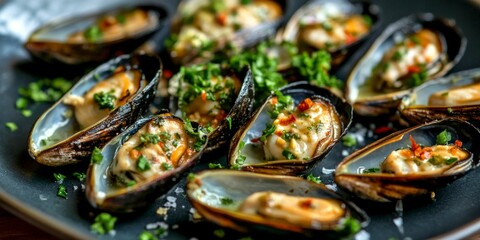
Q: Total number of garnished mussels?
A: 11